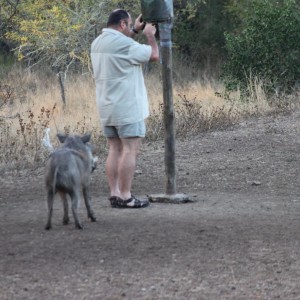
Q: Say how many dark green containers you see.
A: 1